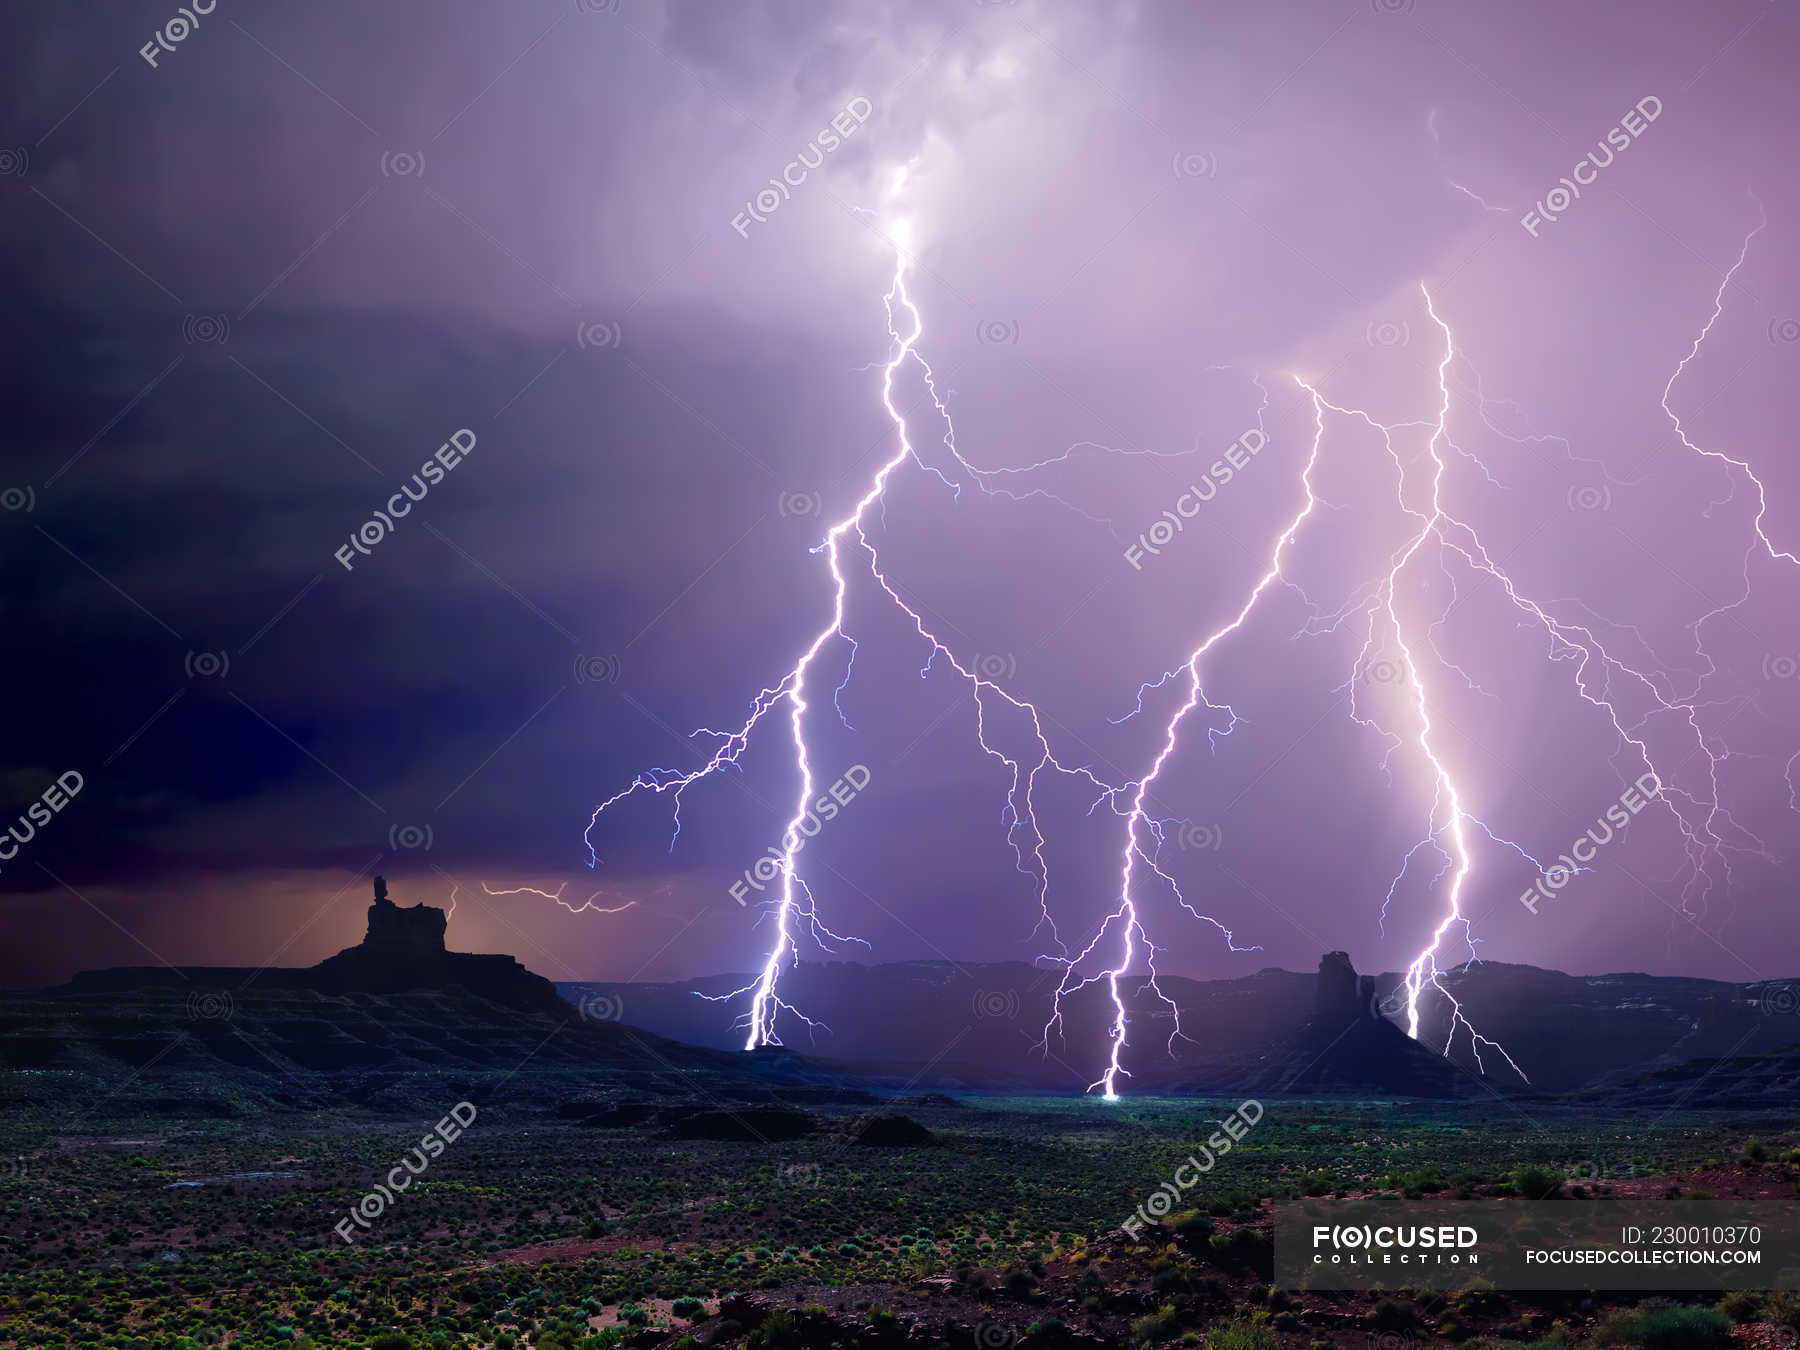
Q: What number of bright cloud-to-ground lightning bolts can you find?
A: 3